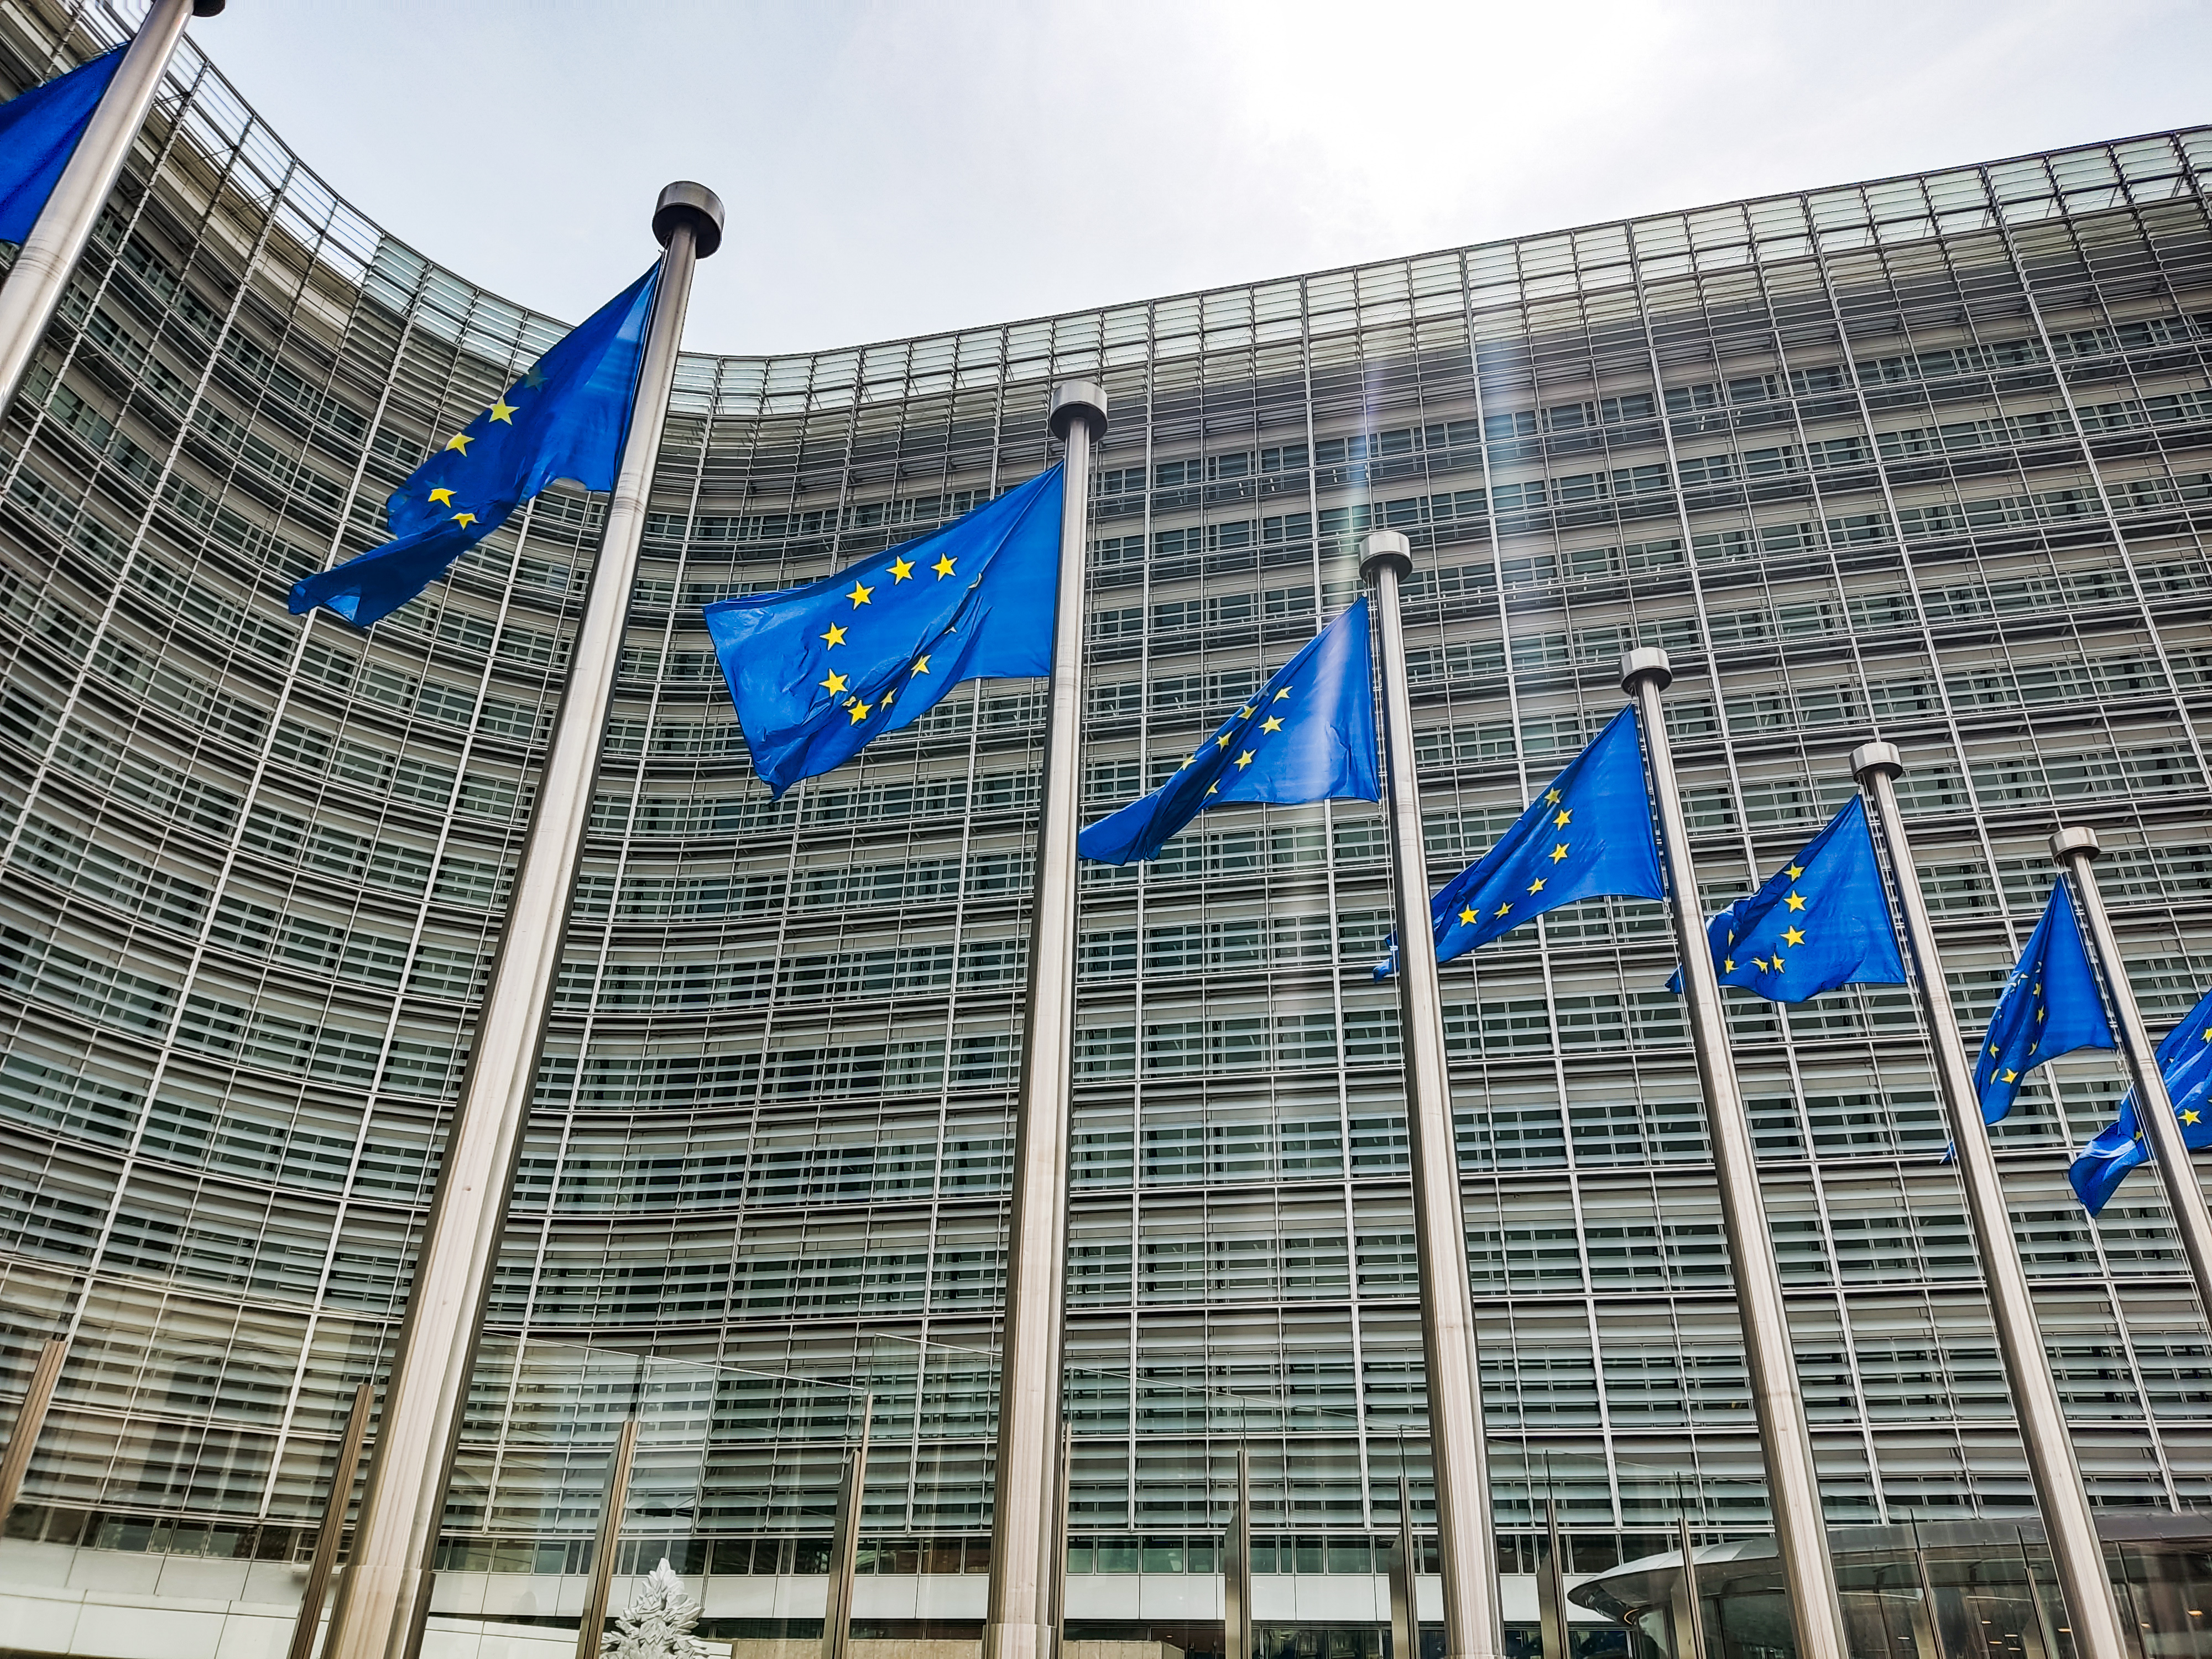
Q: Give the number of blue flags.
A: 8